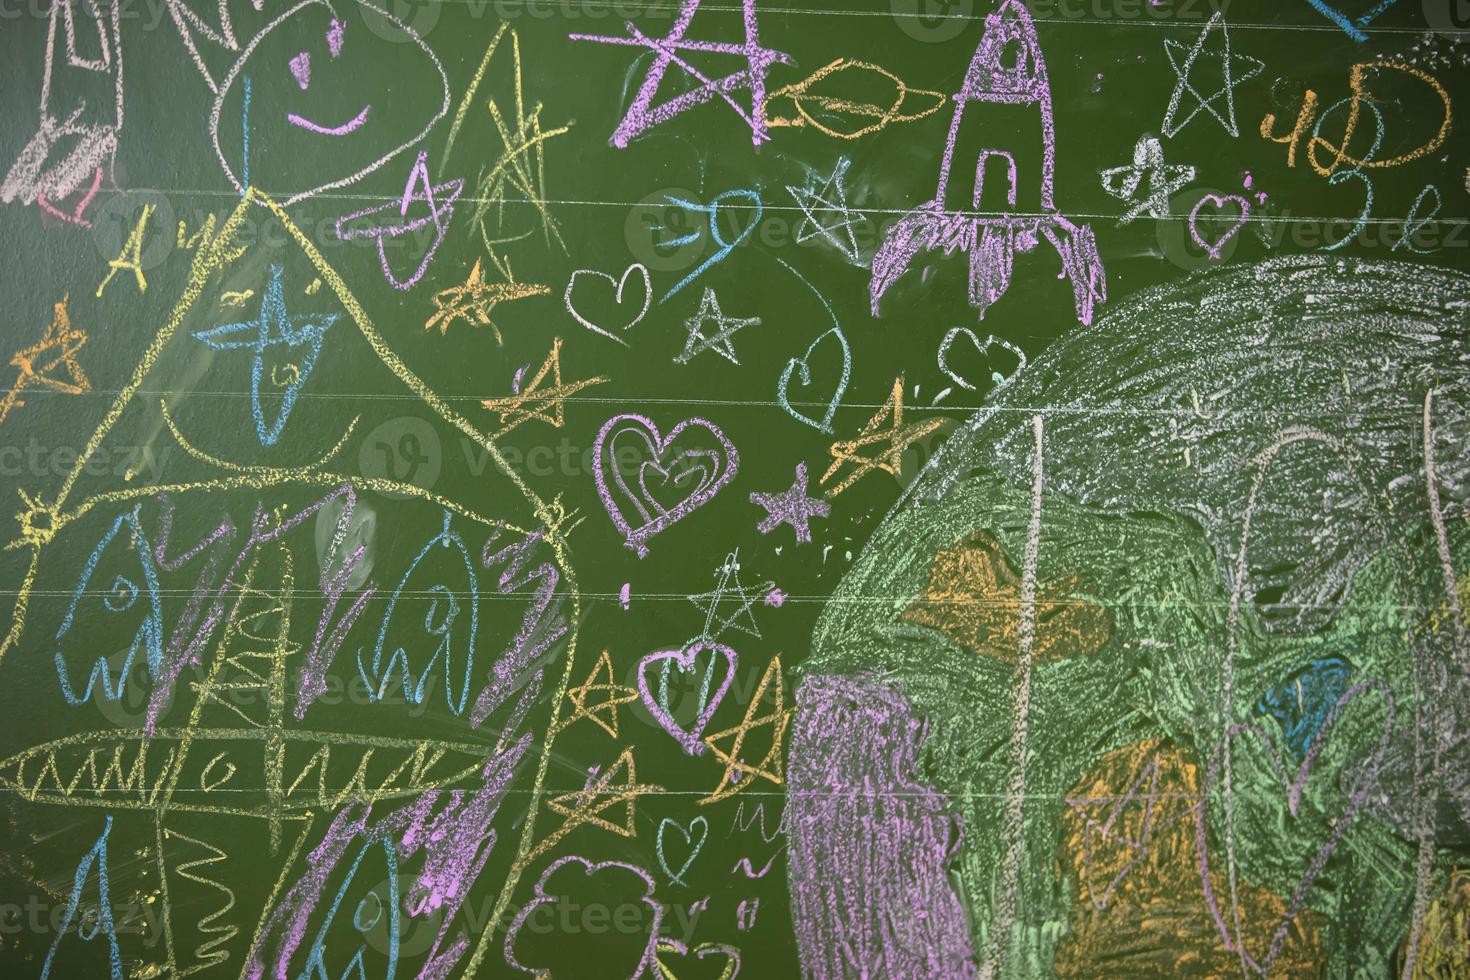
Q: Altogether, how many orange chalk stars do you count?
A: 7